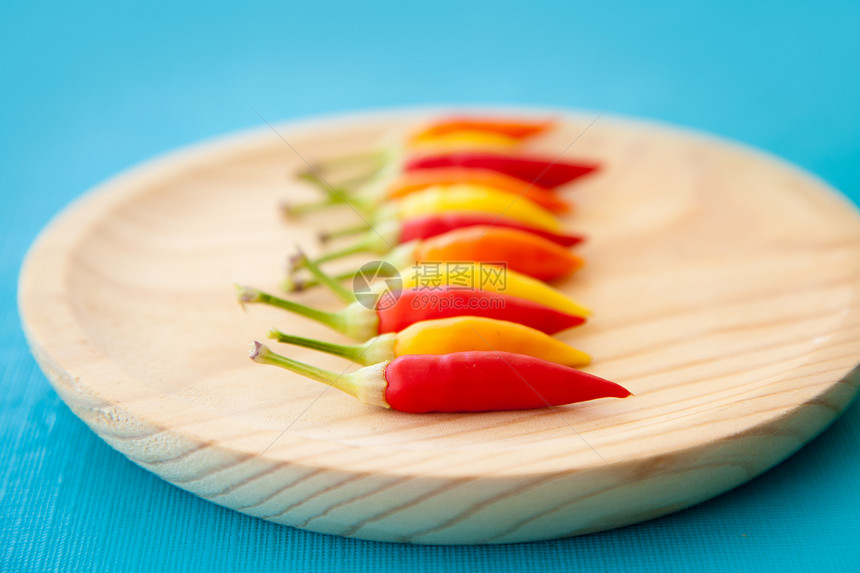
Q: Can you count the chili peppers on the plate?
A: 11